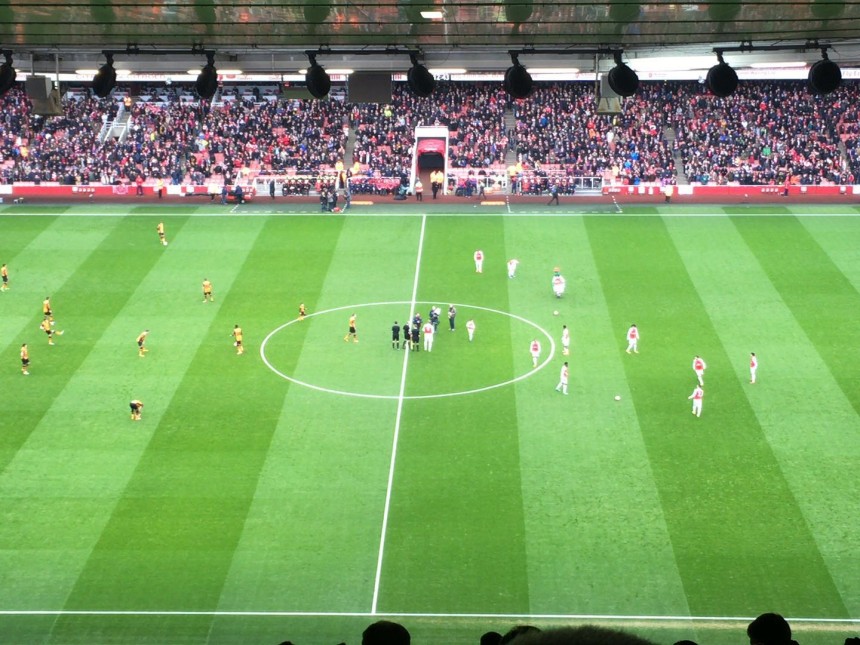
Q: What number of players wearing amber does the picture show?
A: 11